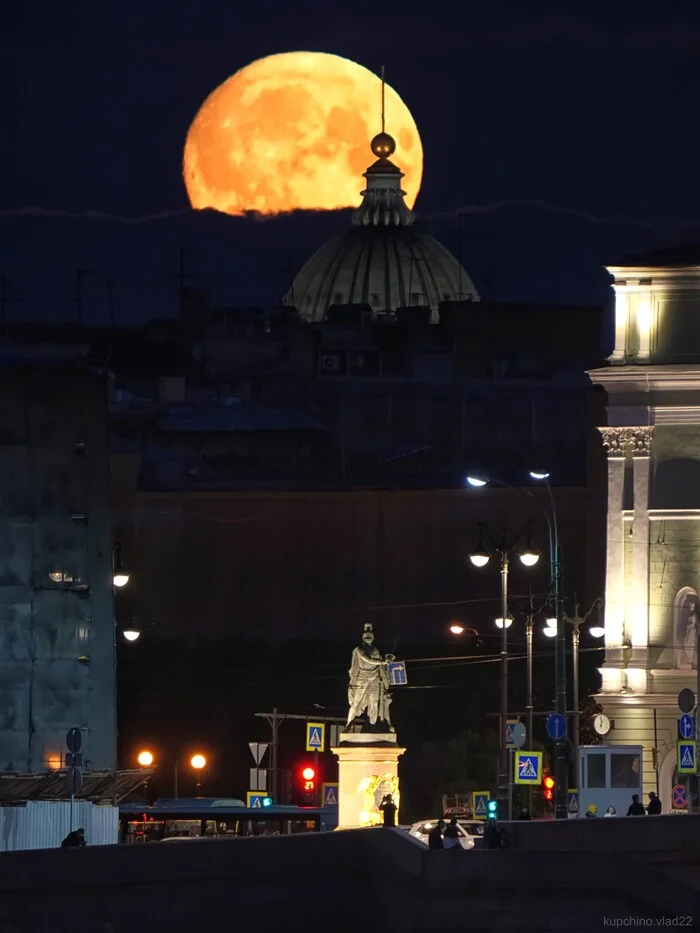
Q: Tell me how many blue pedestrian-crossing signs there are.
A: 8